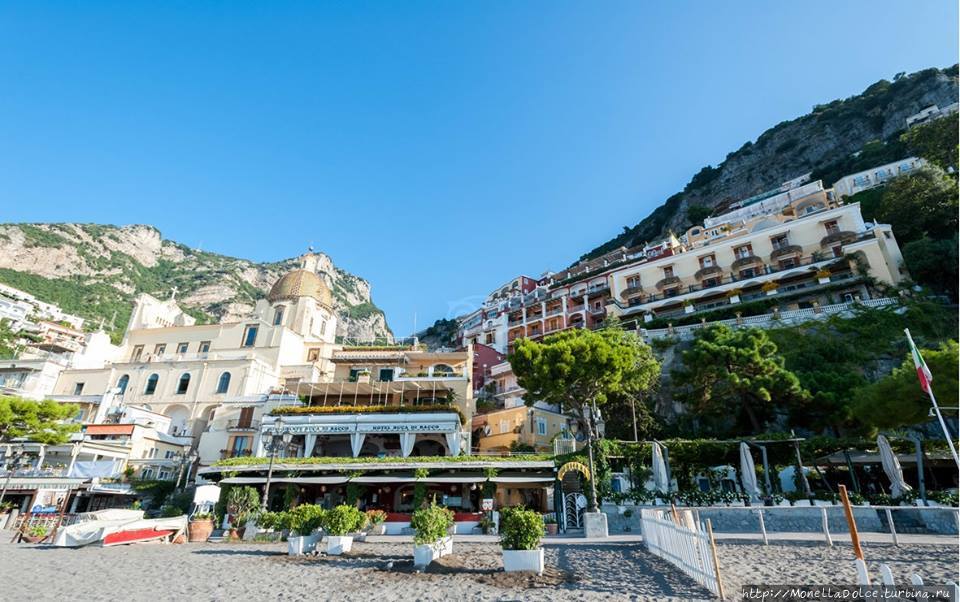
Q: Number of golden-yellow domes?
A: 1